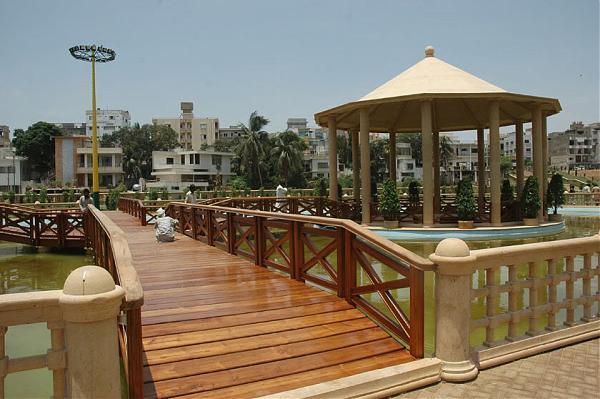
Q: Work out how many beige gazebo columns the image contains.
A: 11